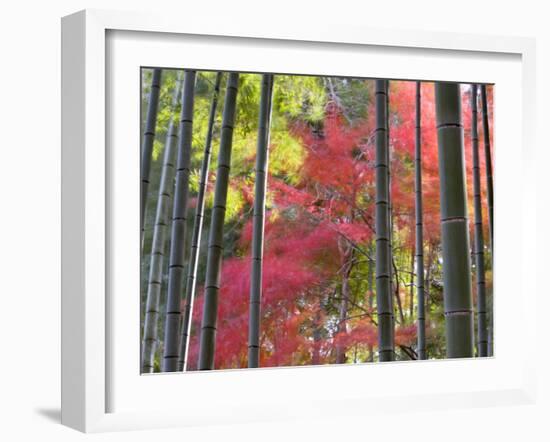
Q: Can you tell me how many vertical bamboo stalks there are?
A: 11